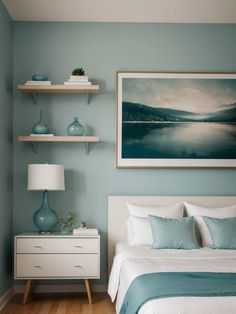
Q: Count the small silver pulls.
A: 4